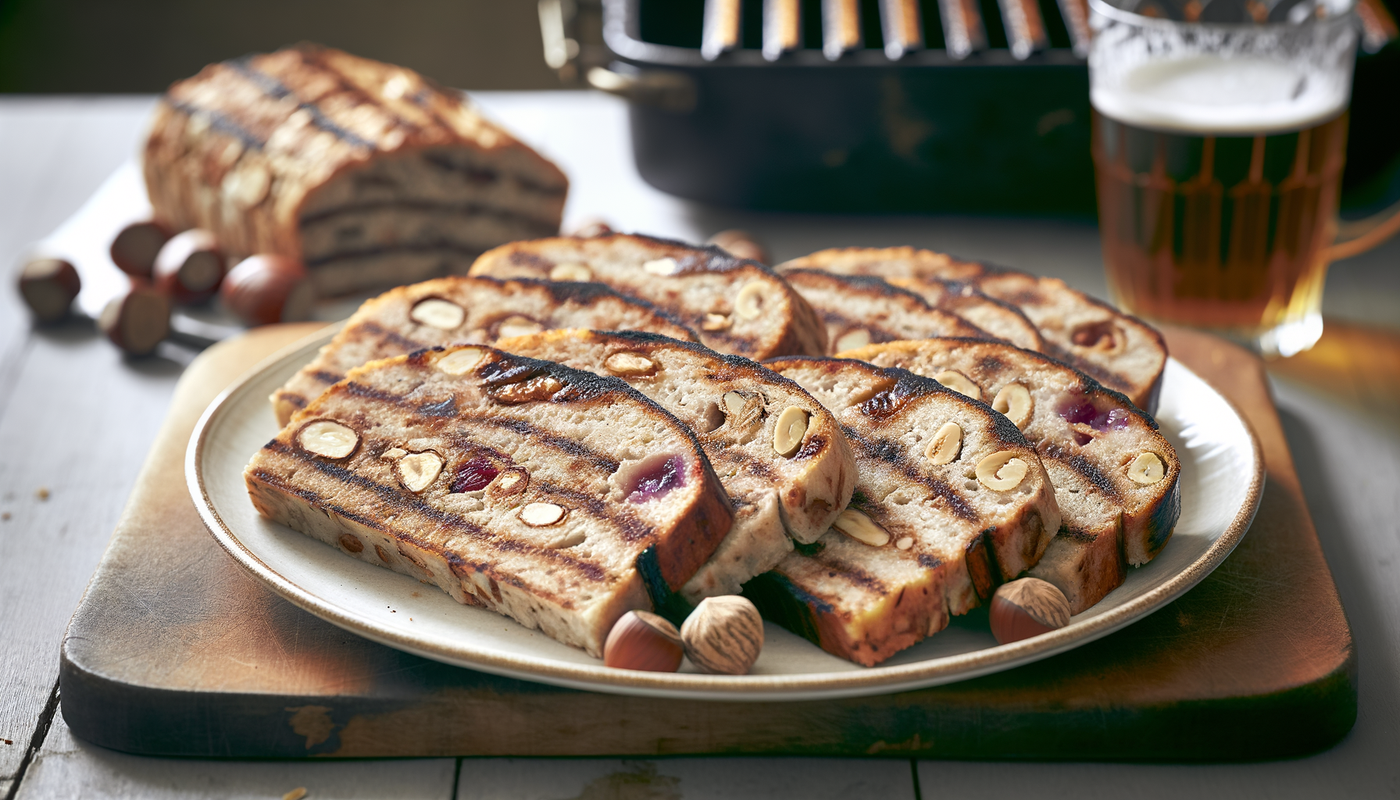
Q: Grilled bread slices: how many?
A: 9